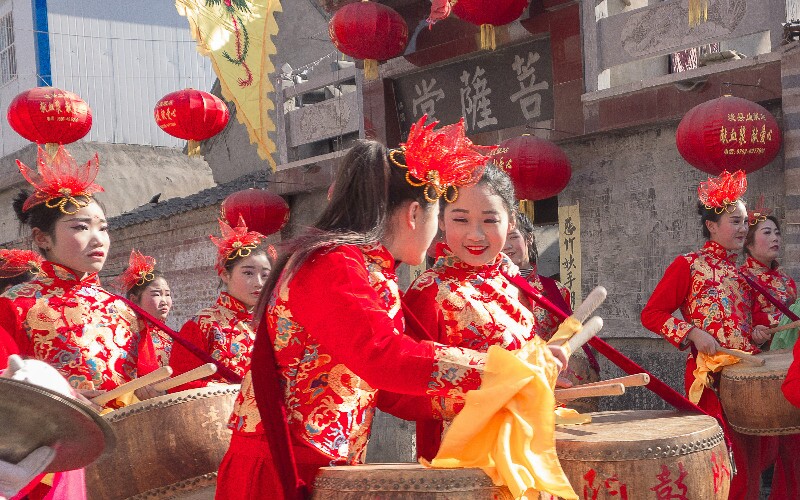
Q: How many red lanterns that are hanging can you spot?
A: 7